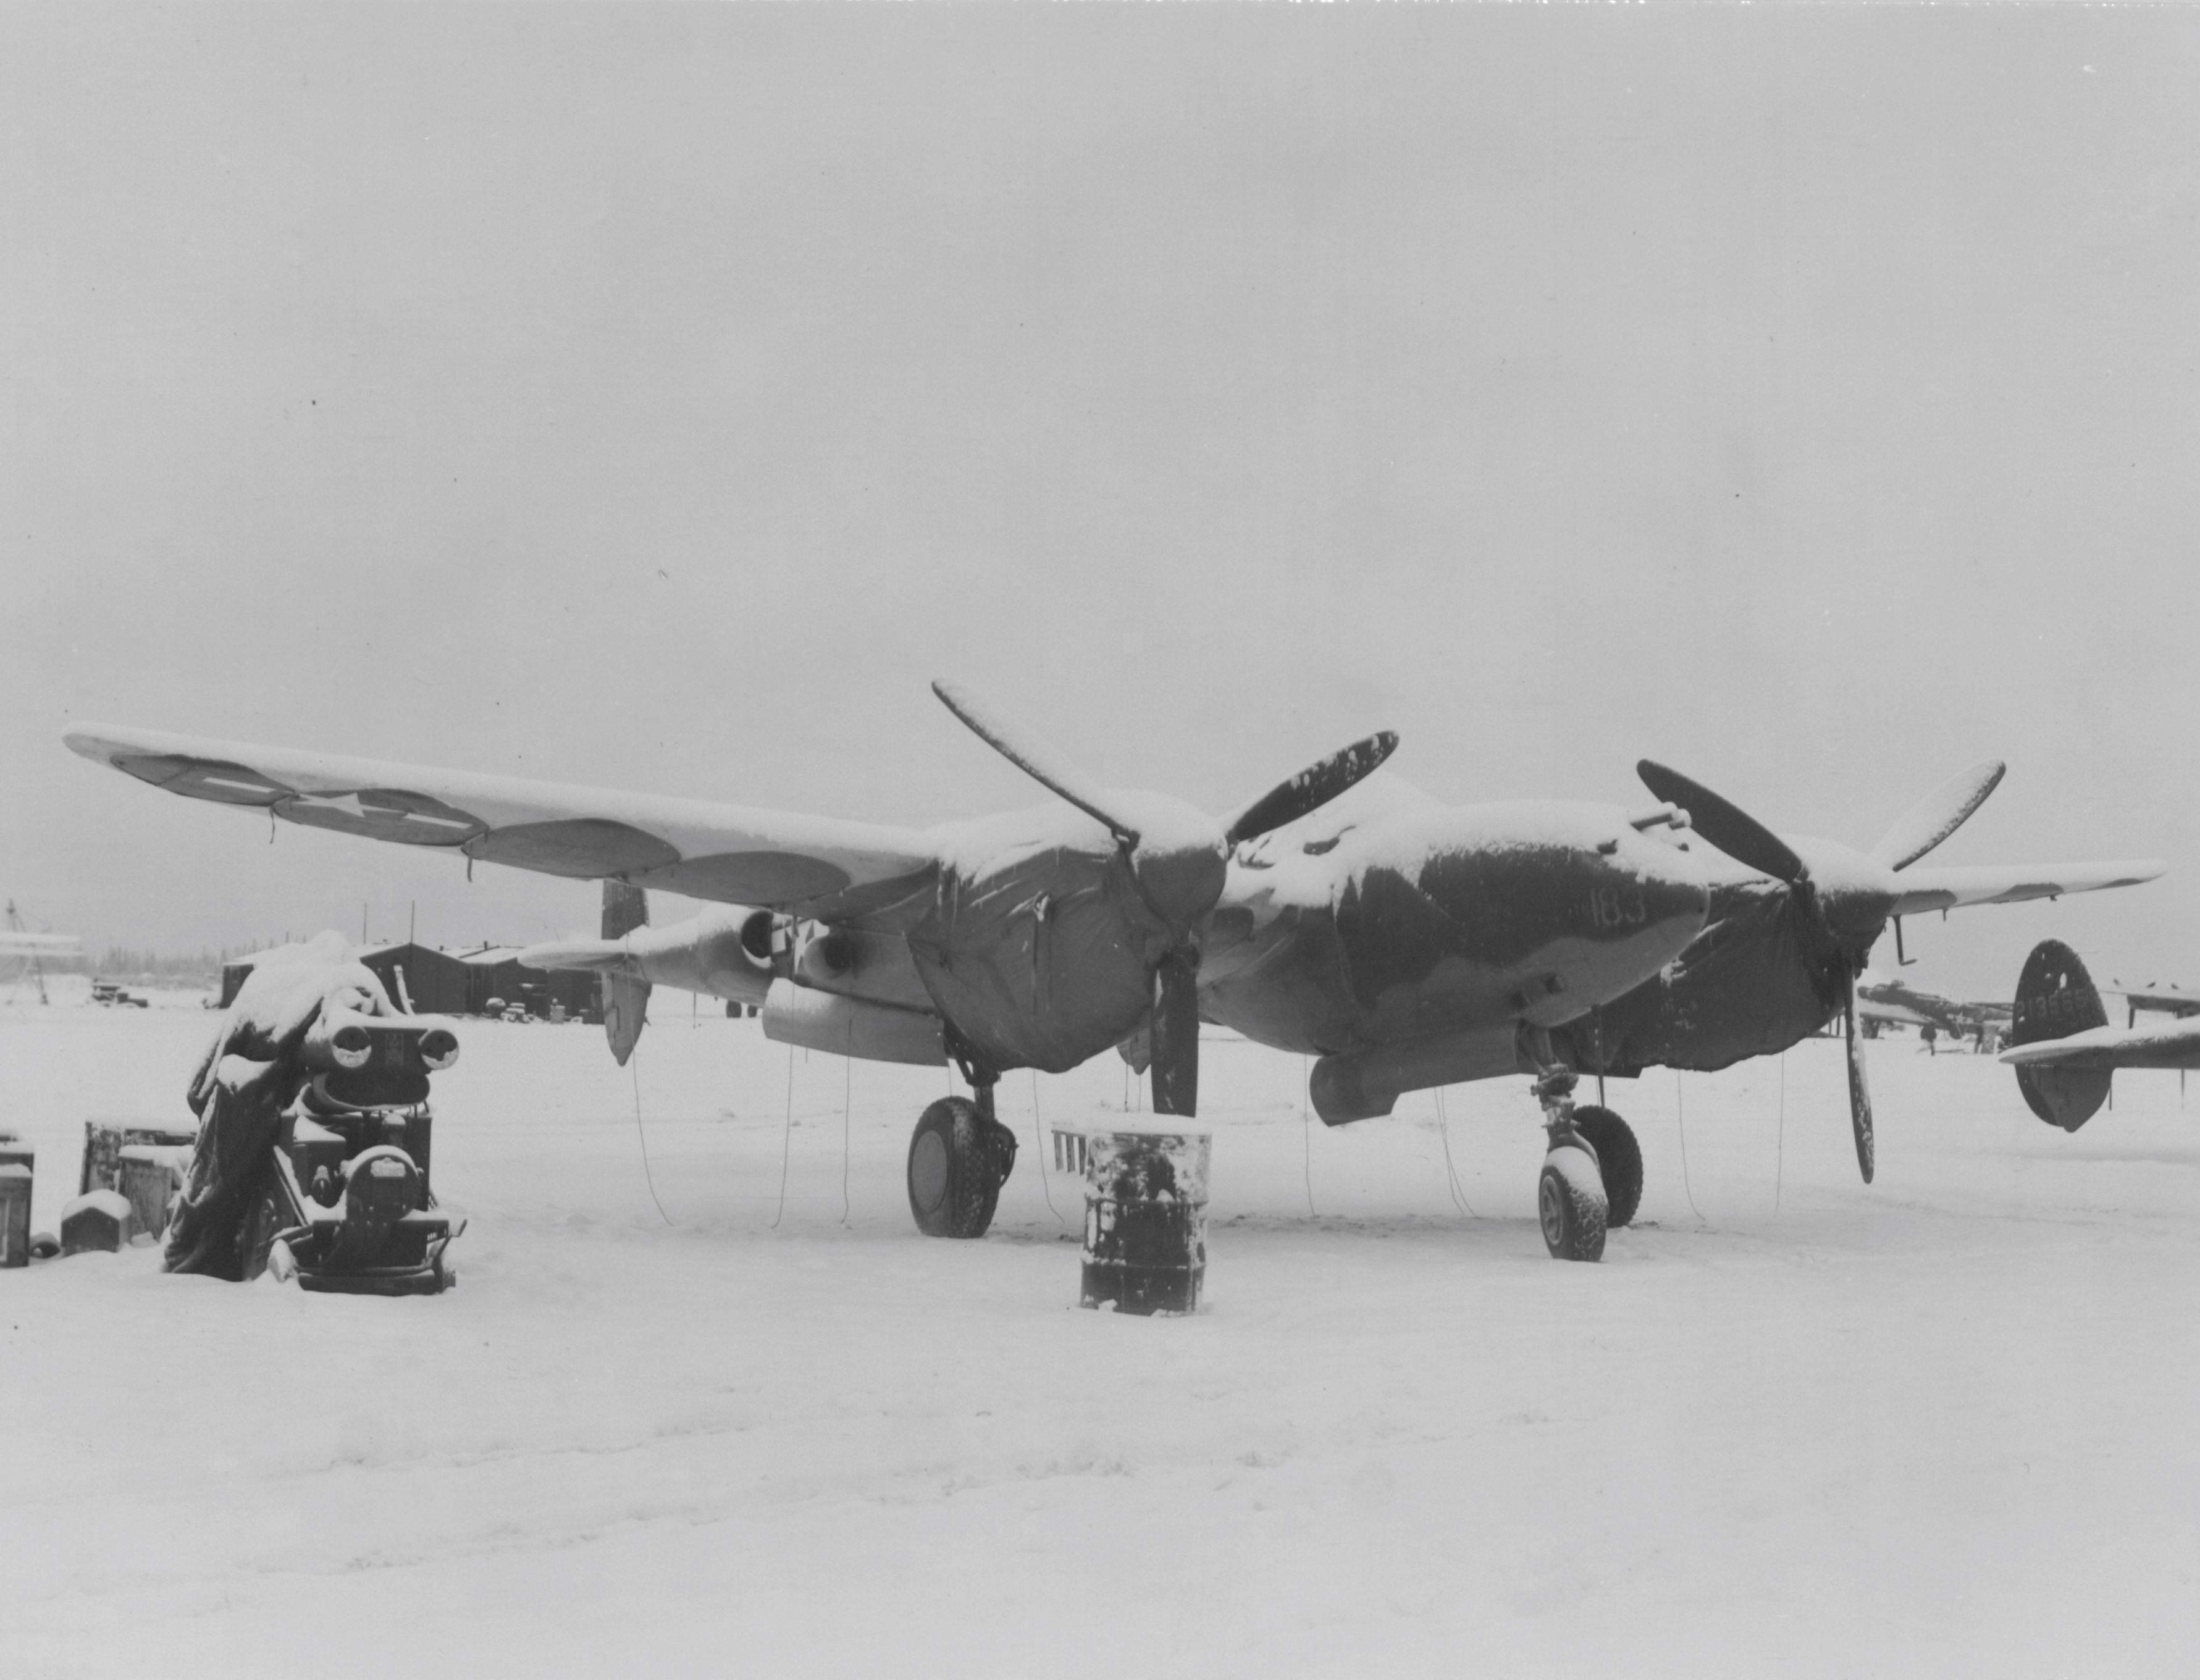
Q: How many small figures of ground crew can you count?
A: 1